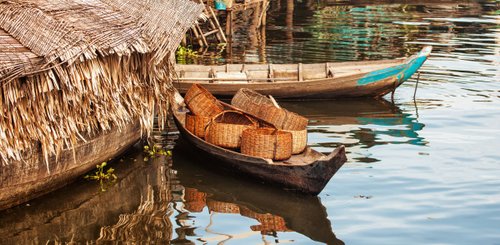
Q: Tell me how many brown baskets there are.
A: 6